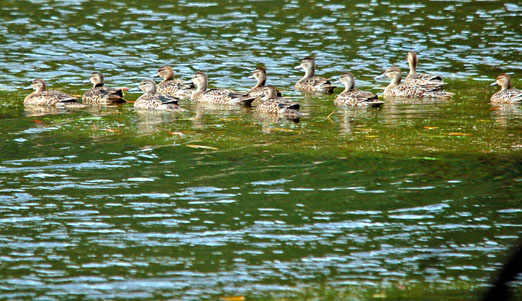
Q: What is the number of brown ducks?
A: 12